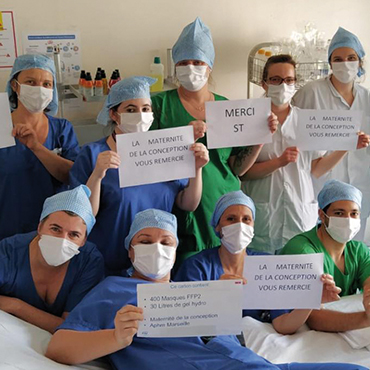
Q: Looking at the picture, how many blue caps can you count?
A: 8